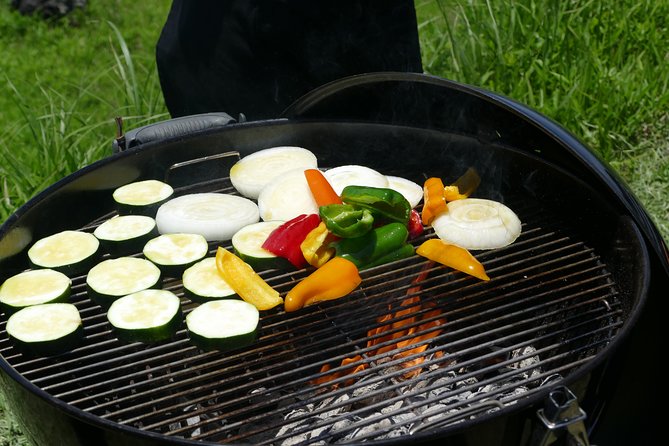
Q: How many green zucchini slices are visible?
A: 11